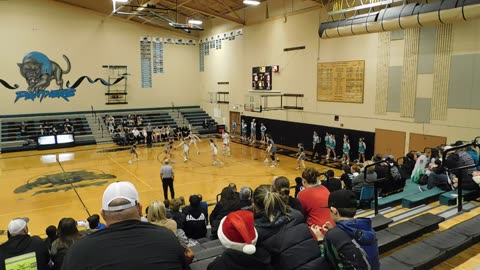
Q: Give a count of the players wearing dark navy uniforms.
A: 4